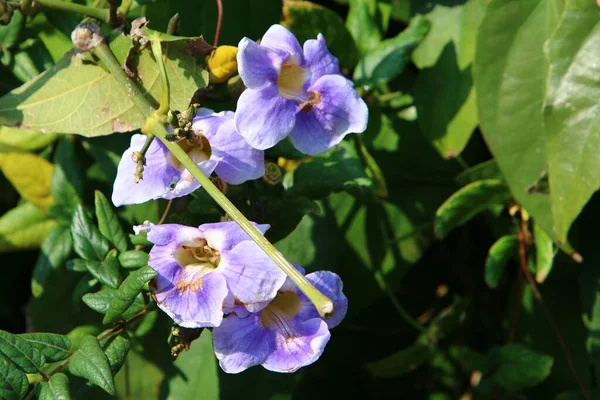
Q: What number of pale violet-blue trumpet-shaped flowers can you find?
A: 4